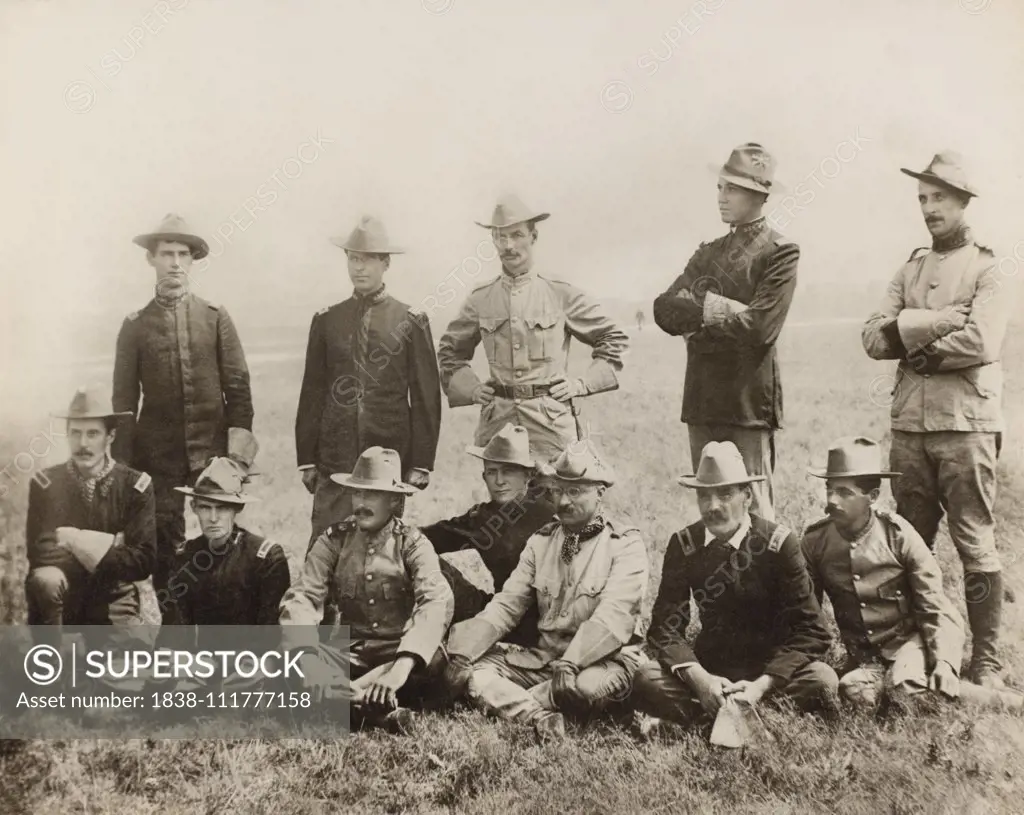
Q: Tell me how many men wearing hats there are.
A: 12